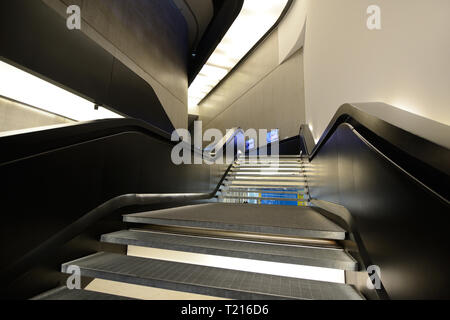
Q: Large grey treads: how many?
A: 4